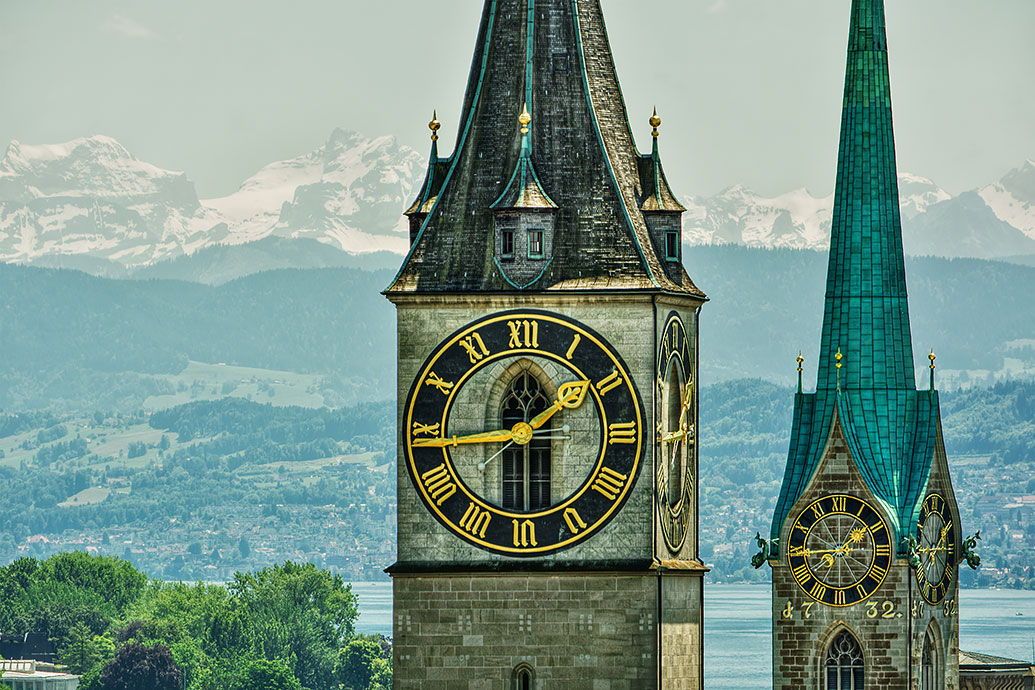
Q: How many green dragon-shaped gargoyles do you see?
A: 3